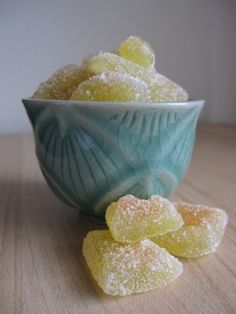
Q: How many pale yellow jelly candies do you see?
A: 8